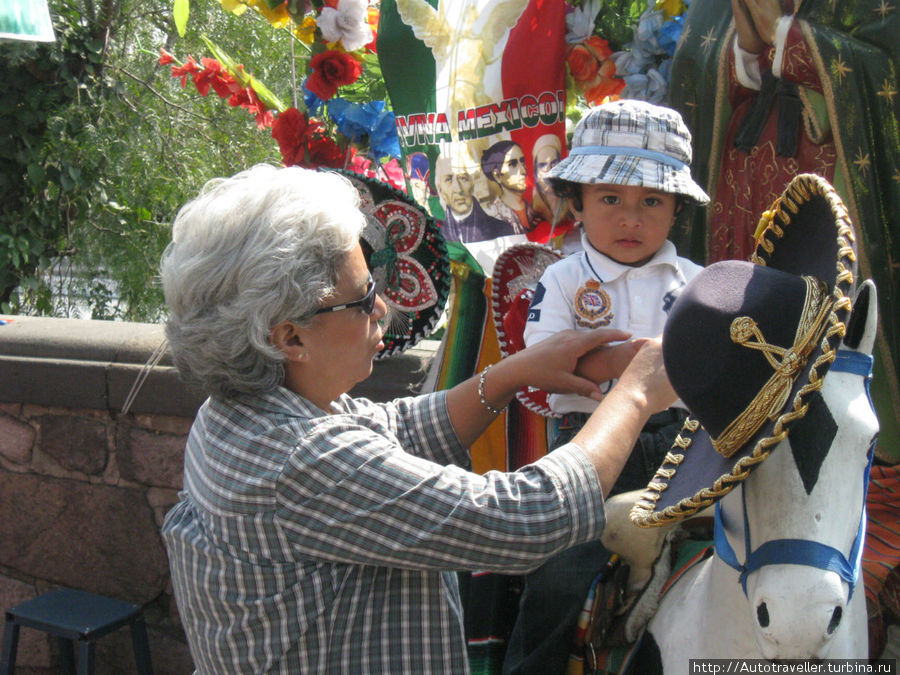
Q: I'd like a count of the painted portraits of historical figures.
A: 4